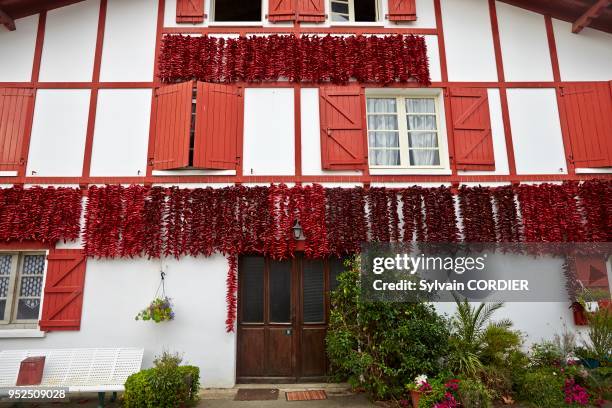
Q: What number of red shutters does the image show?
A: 12